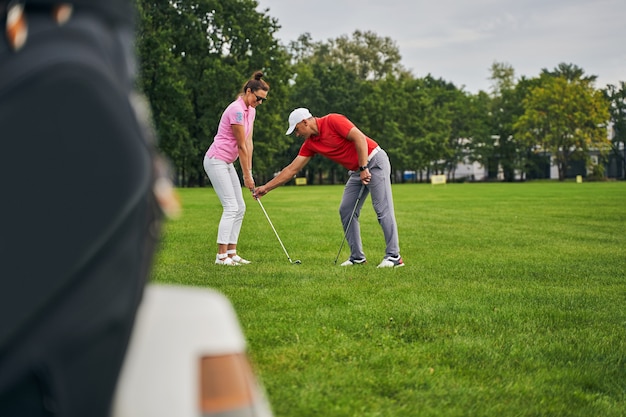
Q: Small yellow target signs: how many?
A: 3